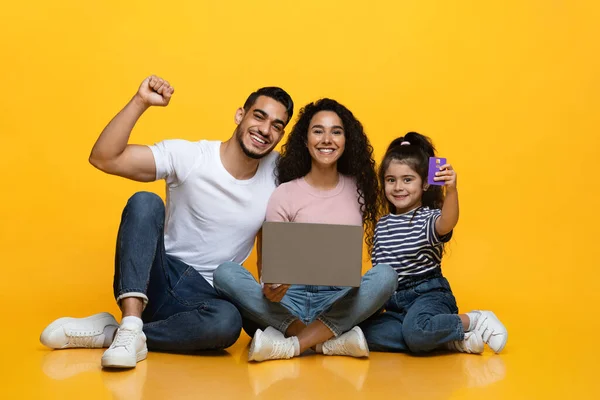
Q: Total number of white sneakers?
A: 6